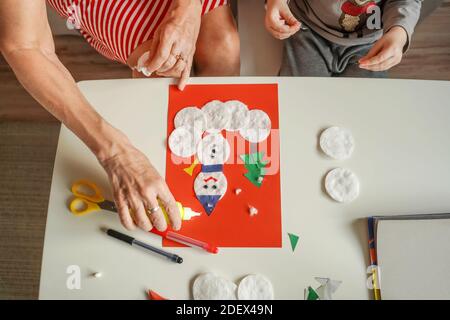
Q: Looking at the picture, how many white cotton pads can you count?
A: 11